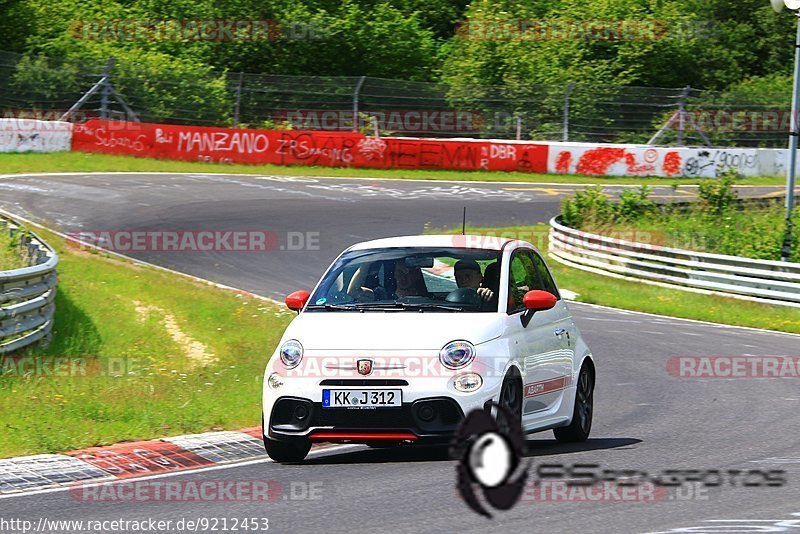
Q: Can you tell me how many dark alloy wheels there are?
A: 2